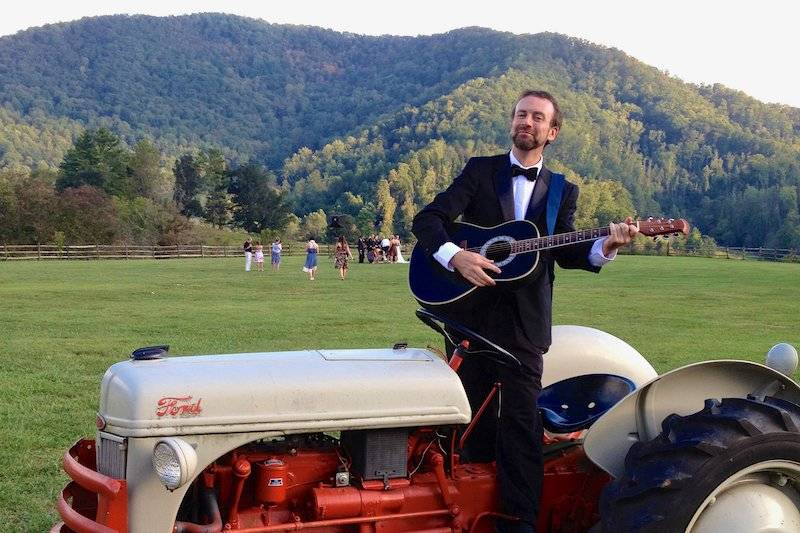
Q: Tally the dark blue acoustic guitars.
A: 1